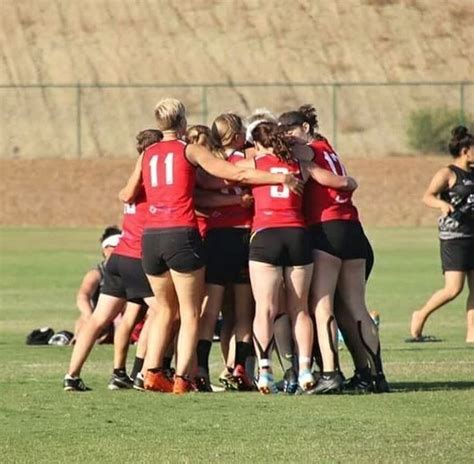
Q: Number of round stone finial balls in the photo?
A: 0